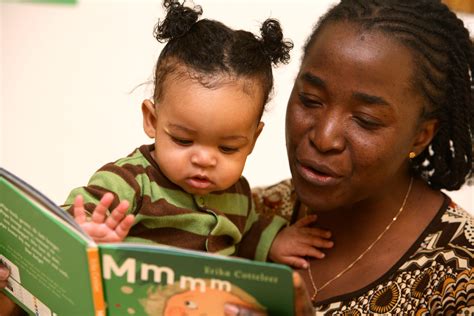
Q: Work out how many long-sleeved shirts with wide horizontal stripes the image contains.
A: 1